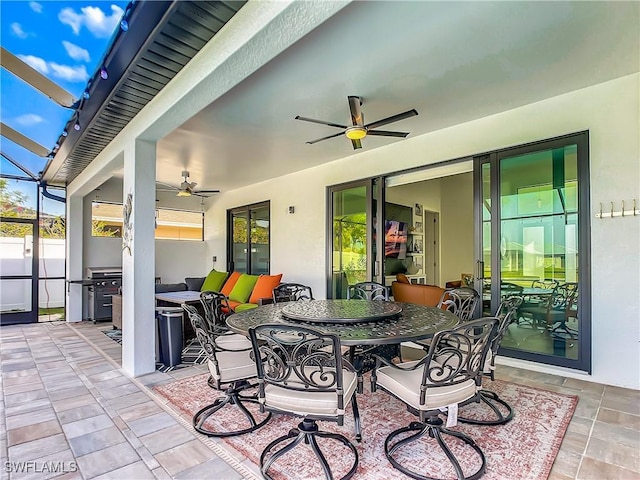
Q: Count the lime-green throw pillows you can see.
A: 2